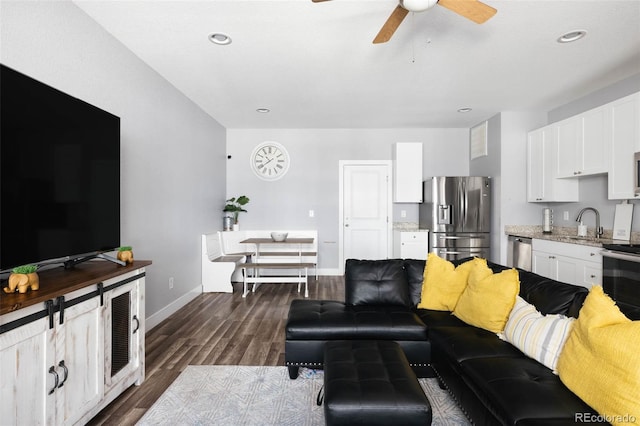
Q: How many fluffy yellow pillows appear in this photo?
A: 3